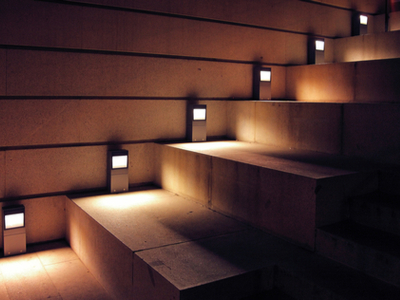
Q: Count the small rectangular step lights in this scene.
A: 6